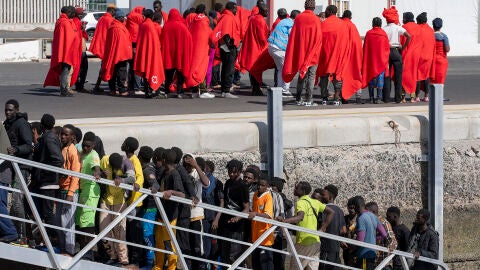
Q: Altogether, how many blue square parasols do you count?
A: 0